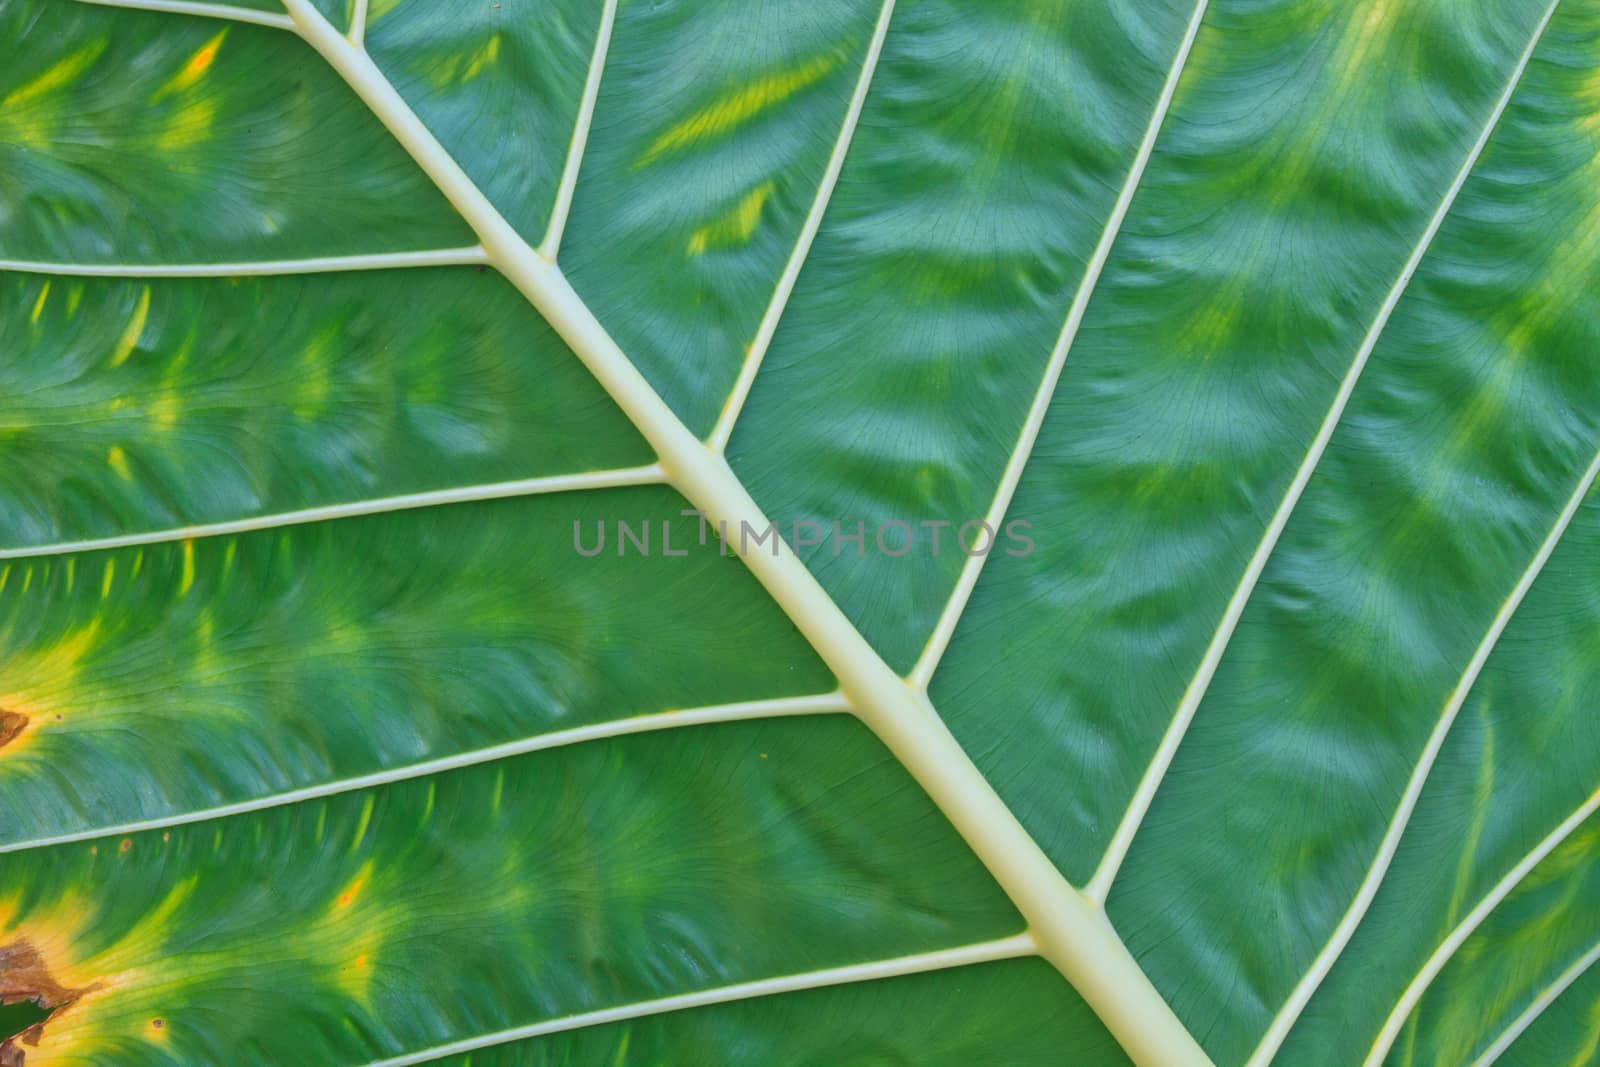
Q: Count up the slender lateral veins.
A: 13